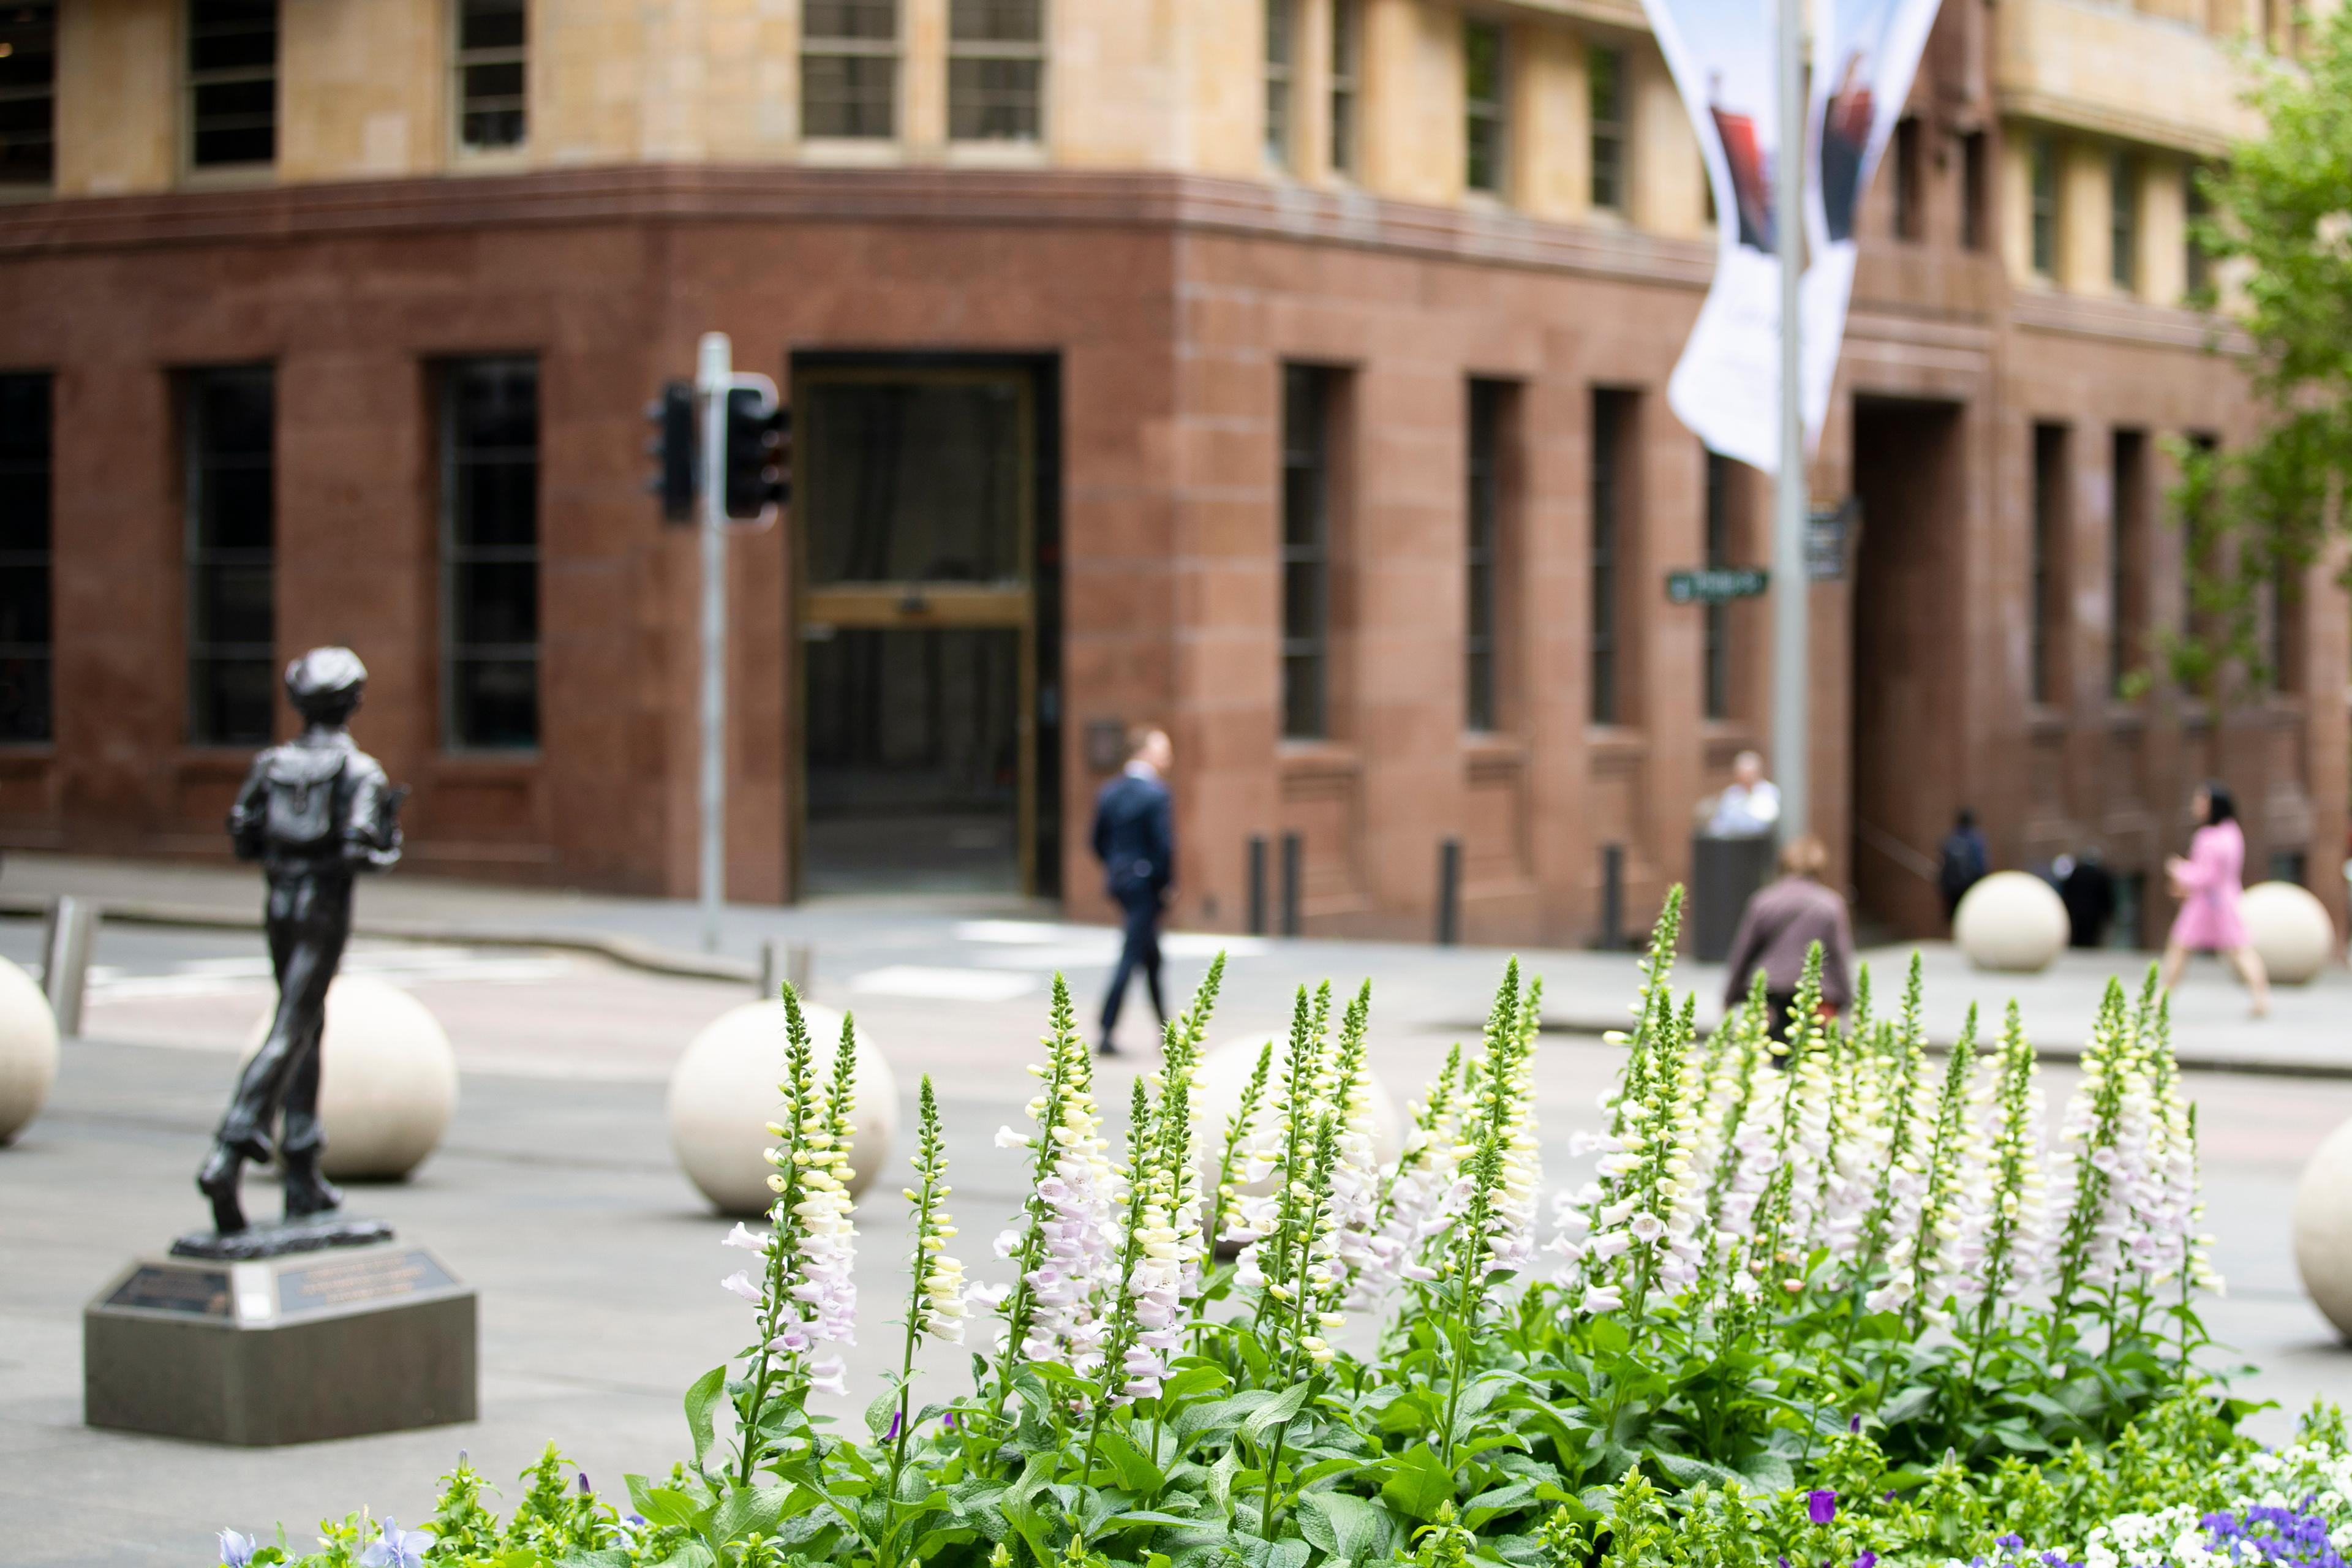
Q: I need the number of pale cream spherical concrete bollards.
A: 7